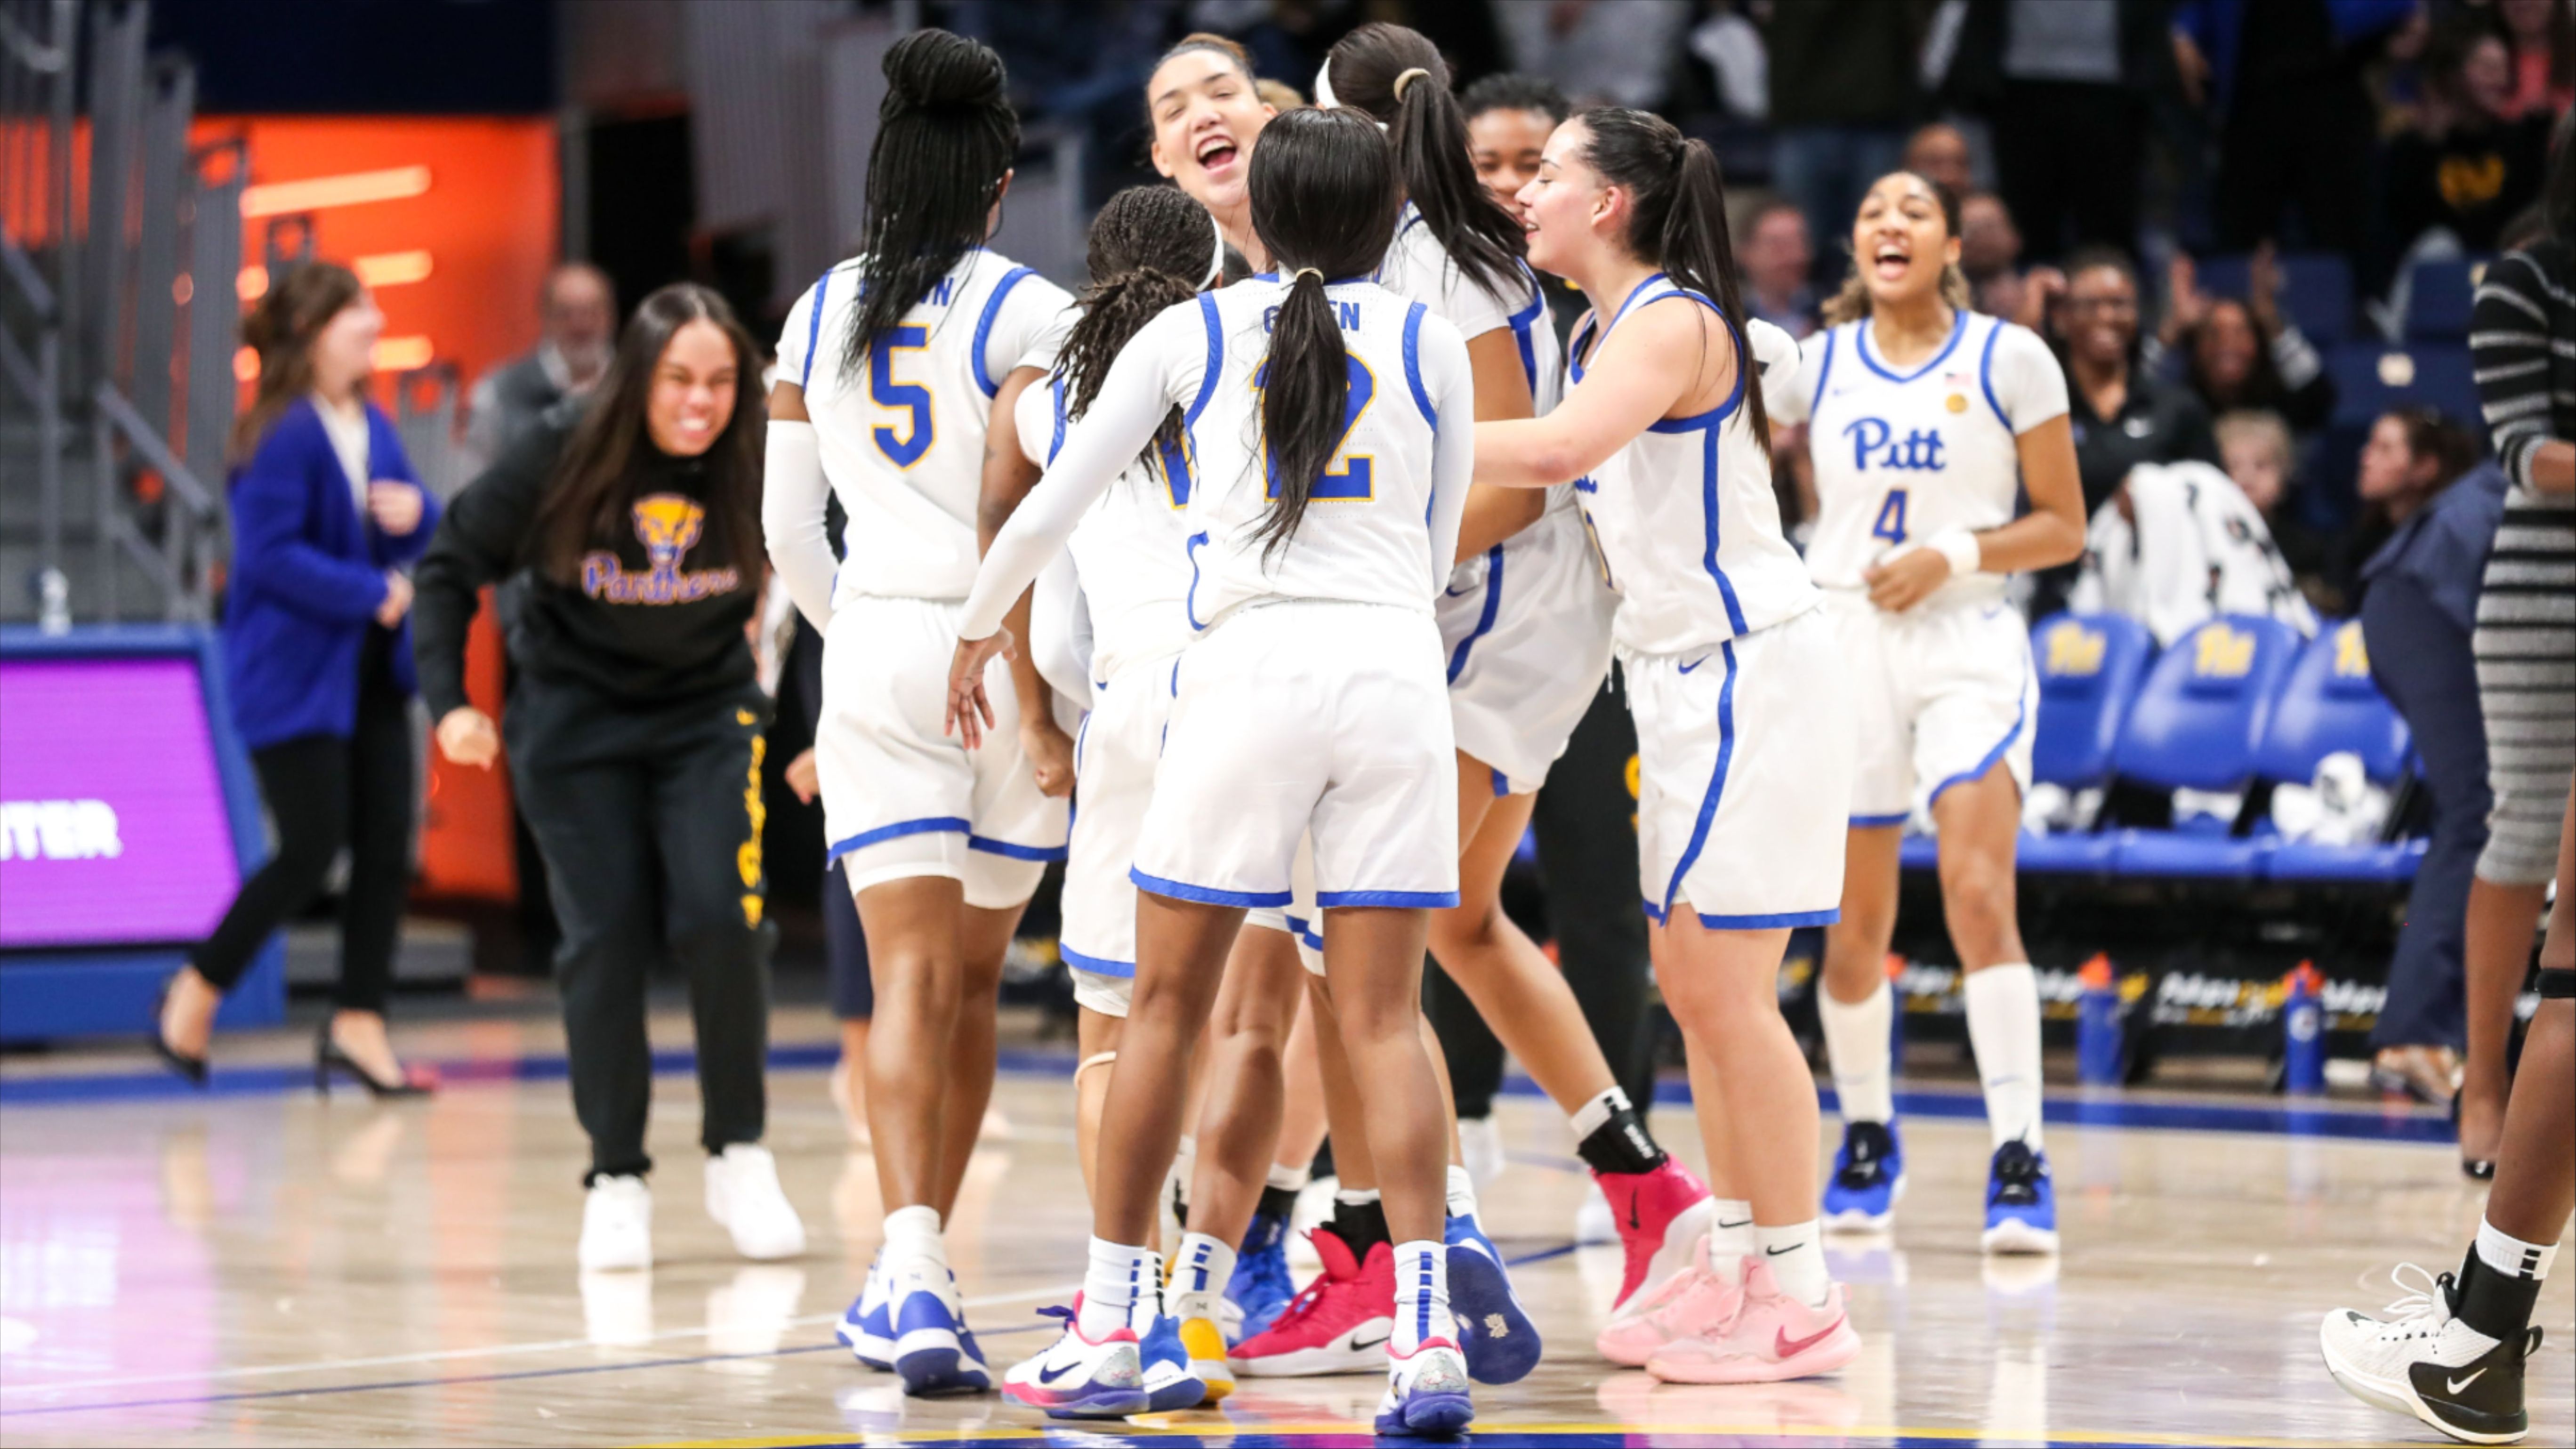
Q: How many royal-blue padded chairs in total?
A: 3